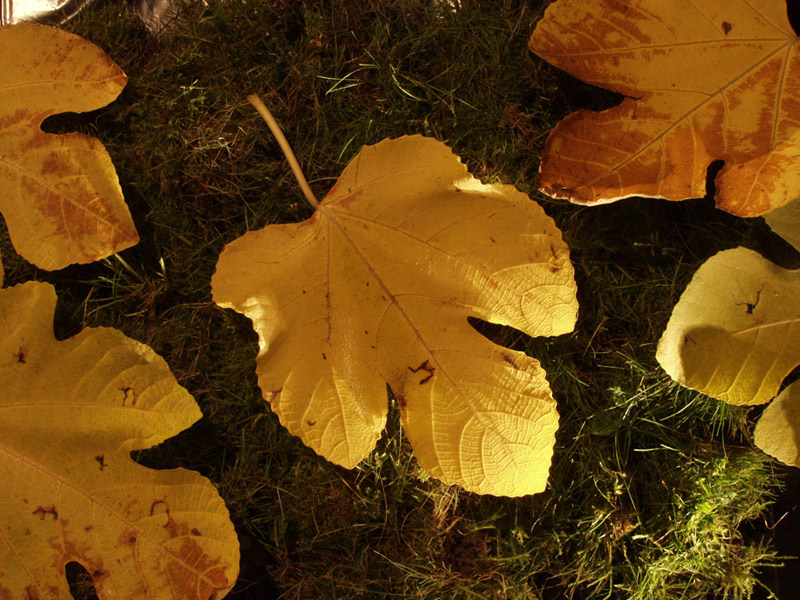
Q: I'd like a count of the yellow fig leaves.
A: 5